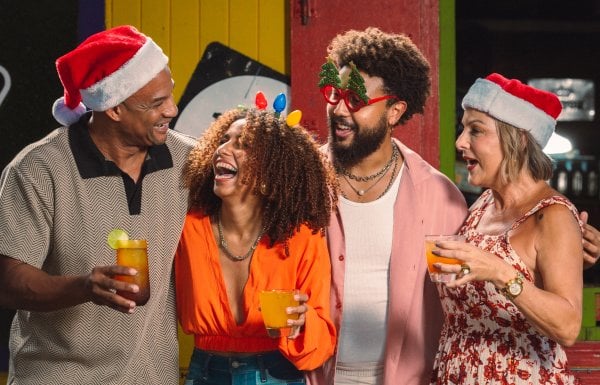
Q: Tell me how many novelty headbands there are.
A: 1